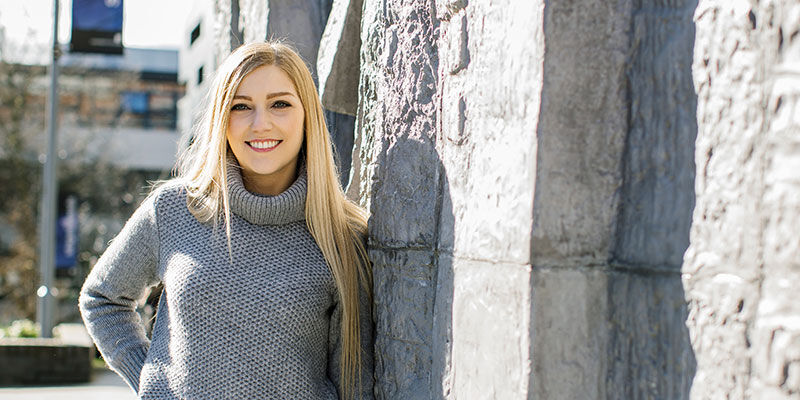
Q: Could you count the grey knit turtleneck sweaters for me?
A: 1